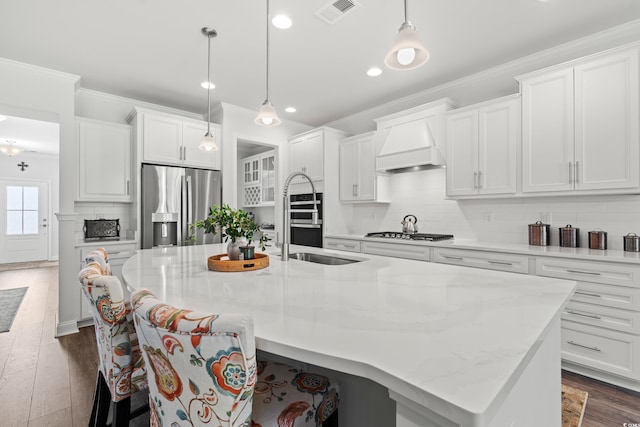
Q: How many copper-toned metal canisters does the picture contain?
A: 4